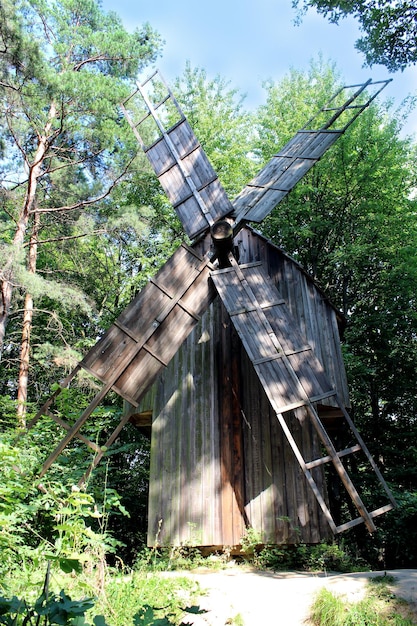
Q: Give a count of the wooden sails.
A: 4